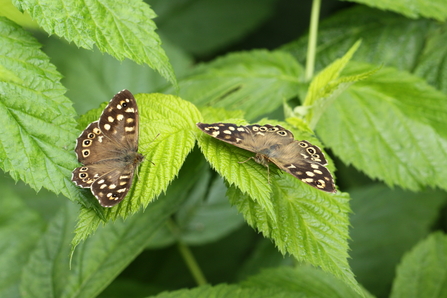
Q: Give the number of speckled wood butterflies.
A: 2